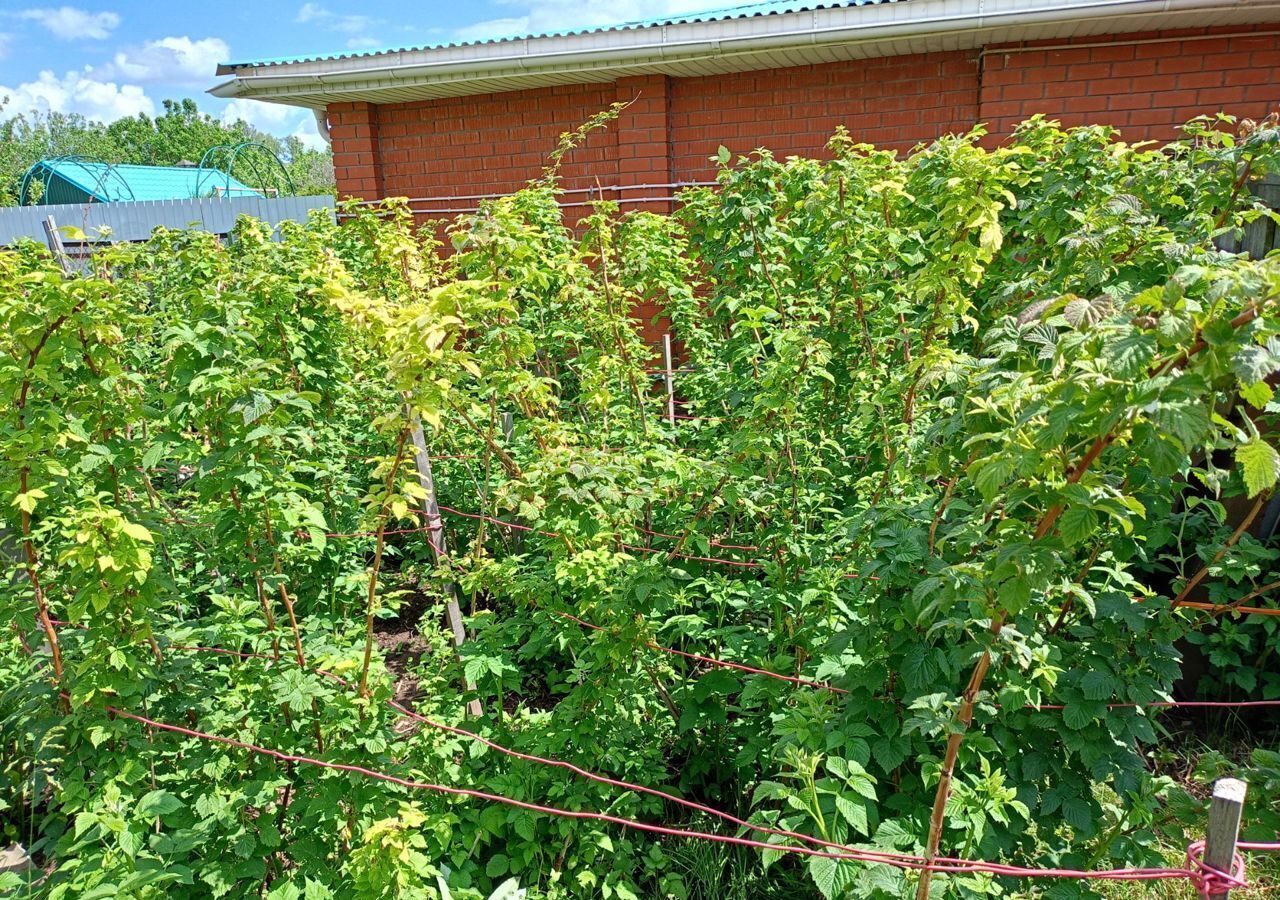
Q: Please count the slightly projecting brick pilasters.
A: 2